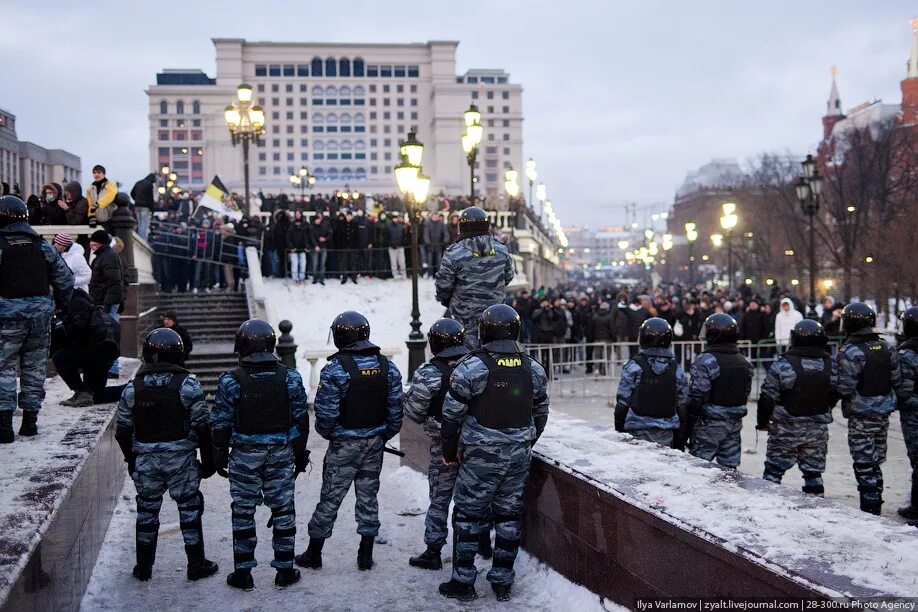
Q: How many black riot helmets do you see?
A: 12